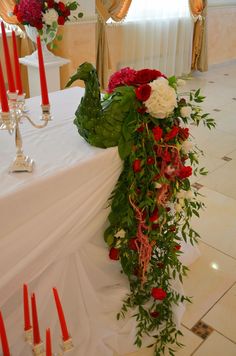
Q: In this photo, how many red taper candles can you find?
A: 9